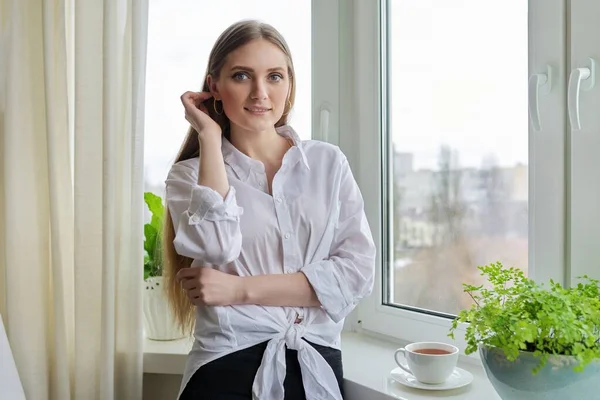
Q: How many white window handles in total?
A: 3